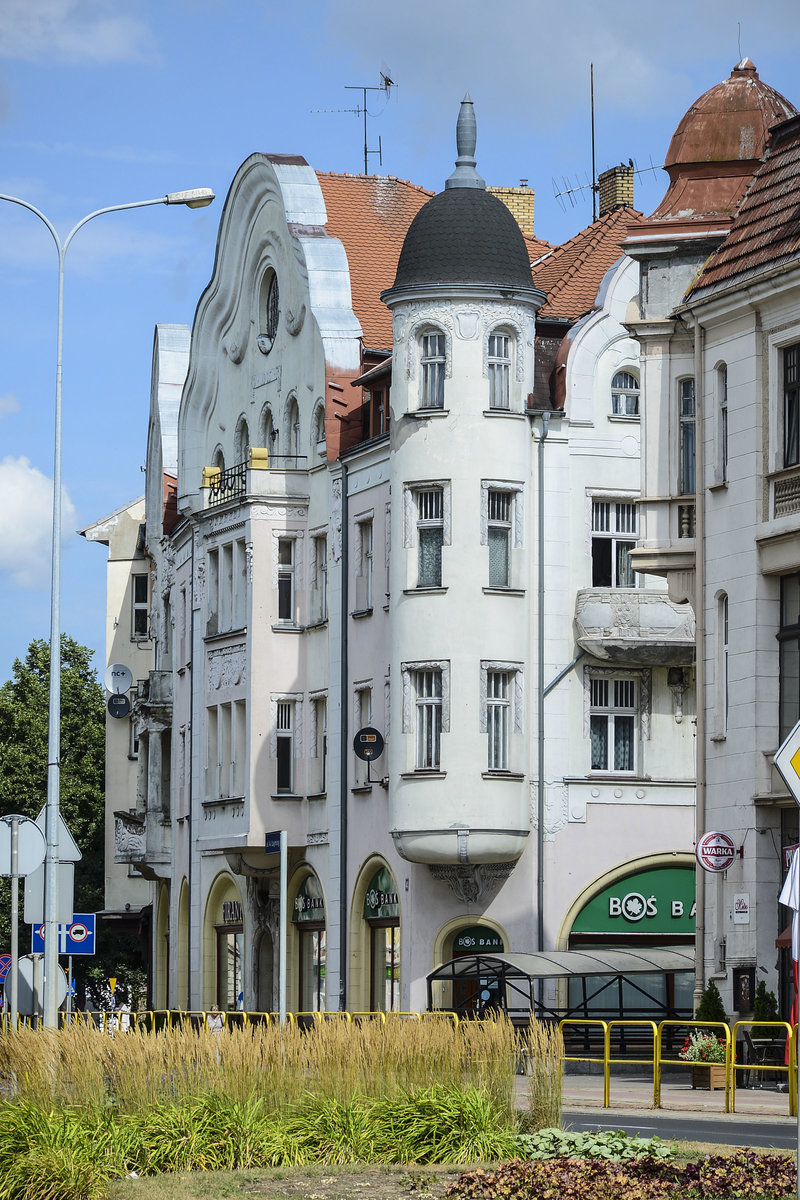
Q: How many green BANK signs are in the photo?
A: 4